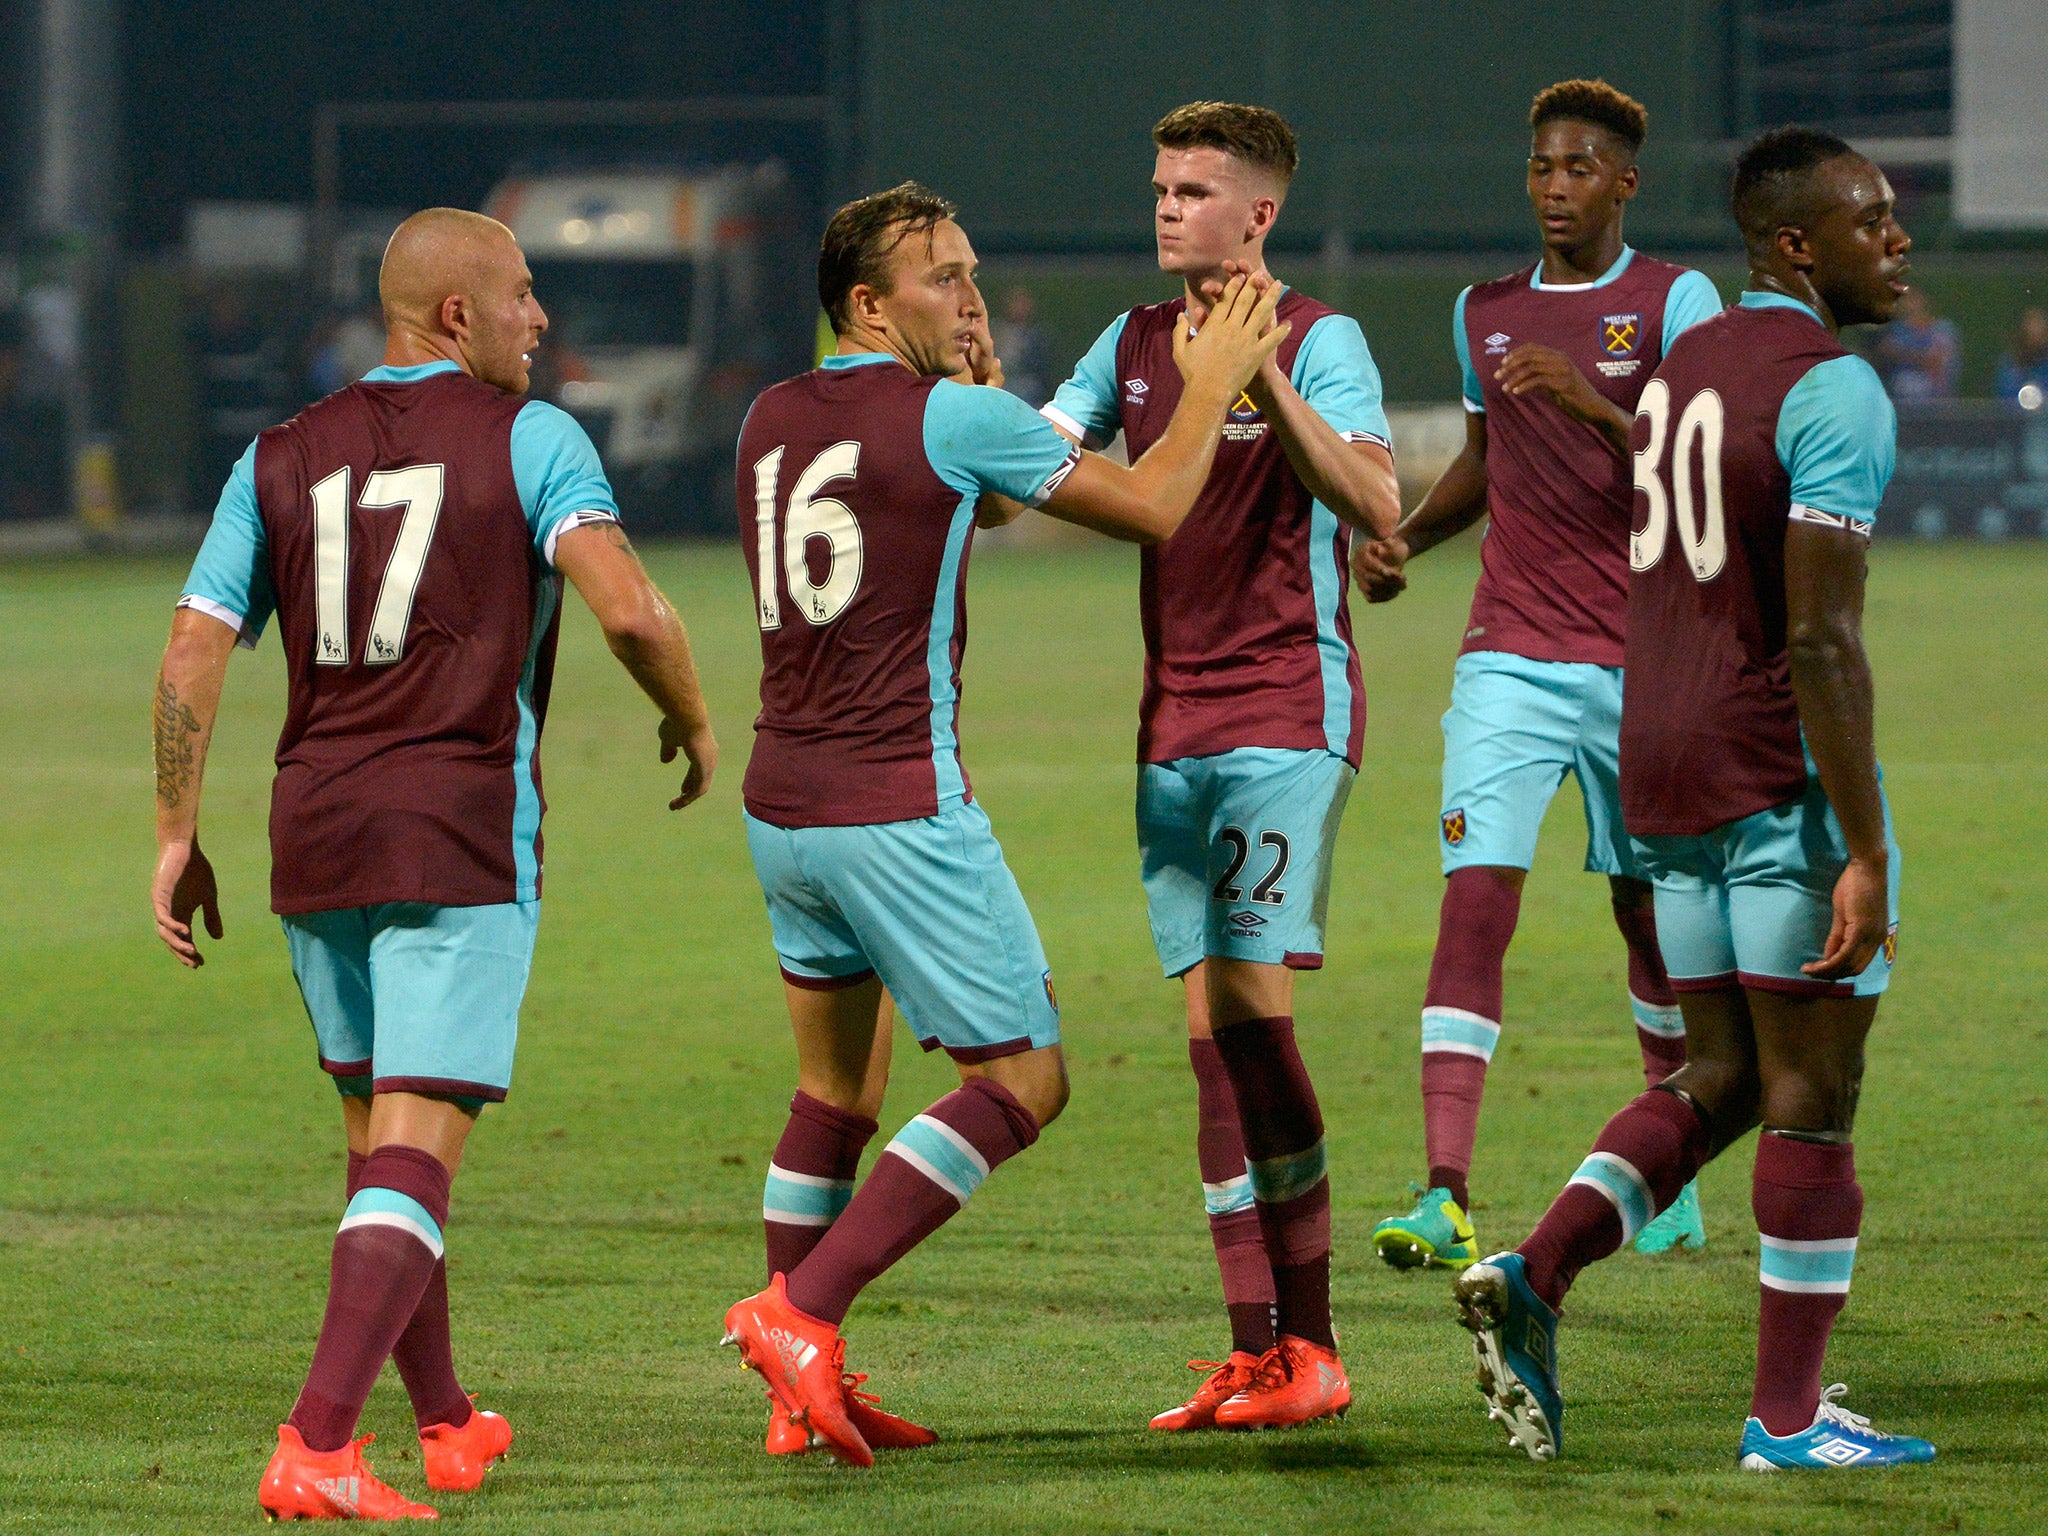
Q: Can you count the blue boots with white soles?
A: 2